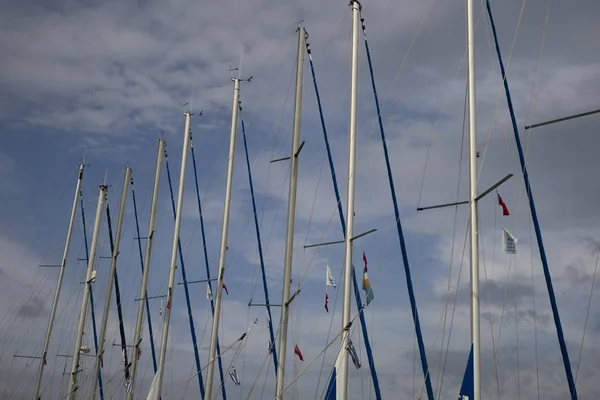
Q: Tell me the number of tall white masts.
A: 9